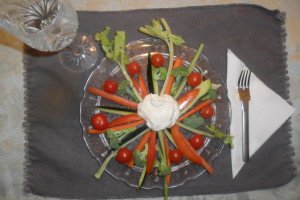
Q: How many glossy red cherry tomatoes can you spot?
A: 9